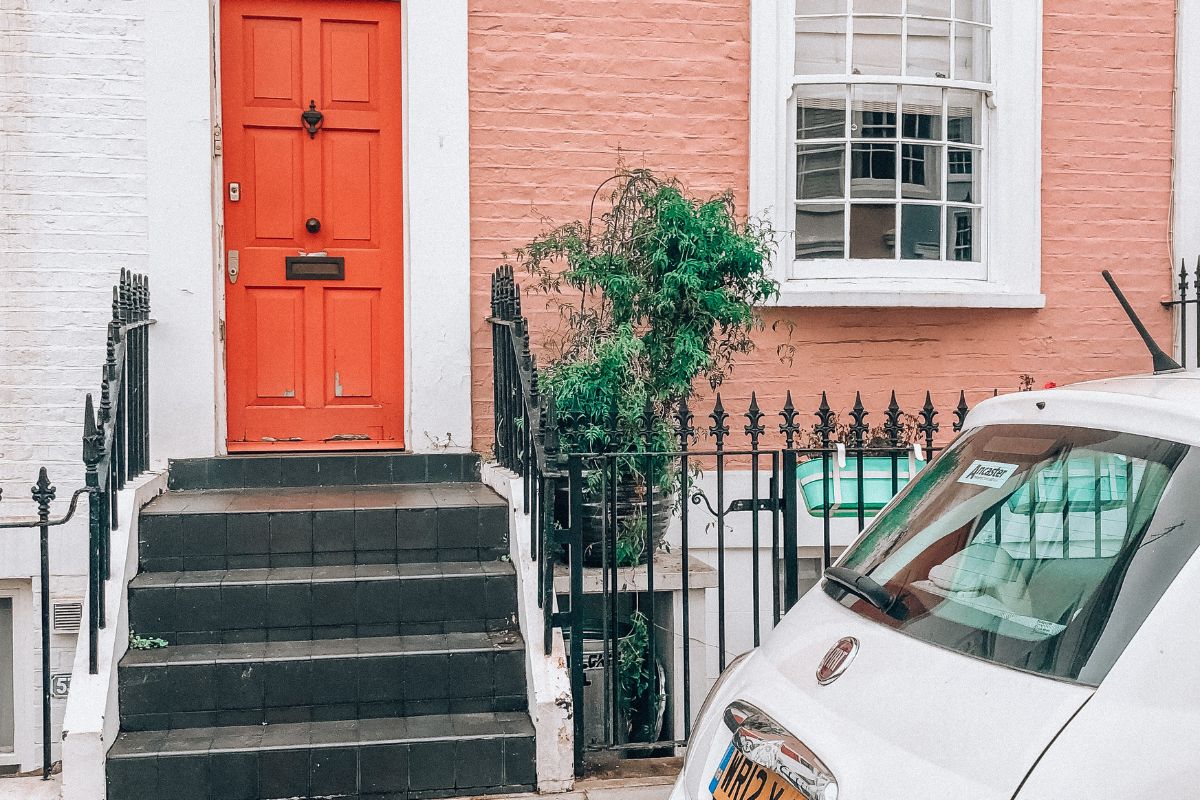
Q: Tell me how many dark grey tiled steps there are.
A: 5